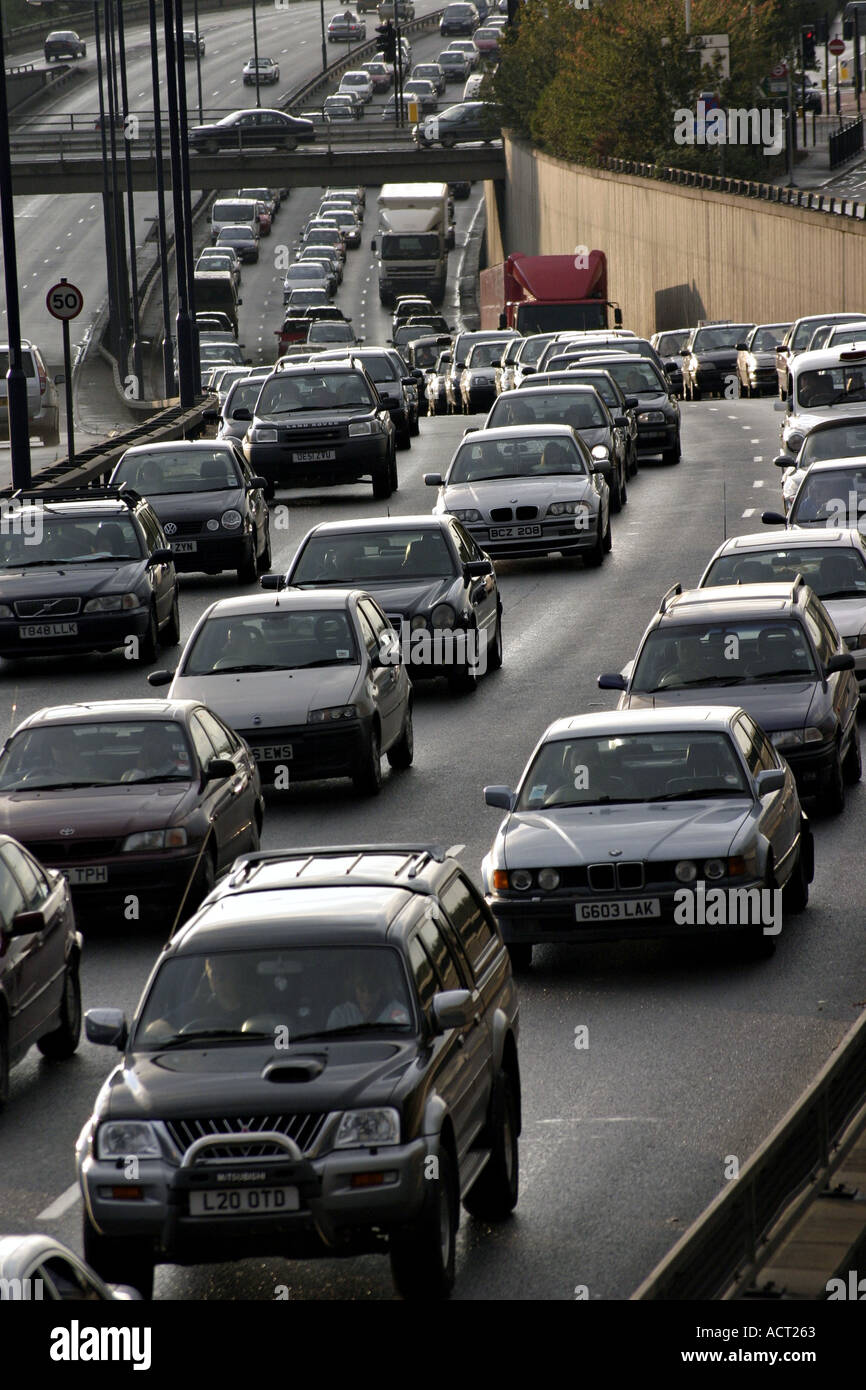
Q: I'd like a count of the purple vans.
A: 0